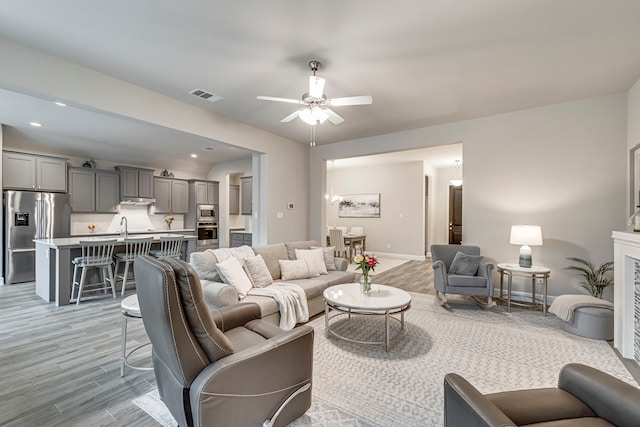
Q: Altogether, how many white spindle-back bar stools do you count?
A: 3